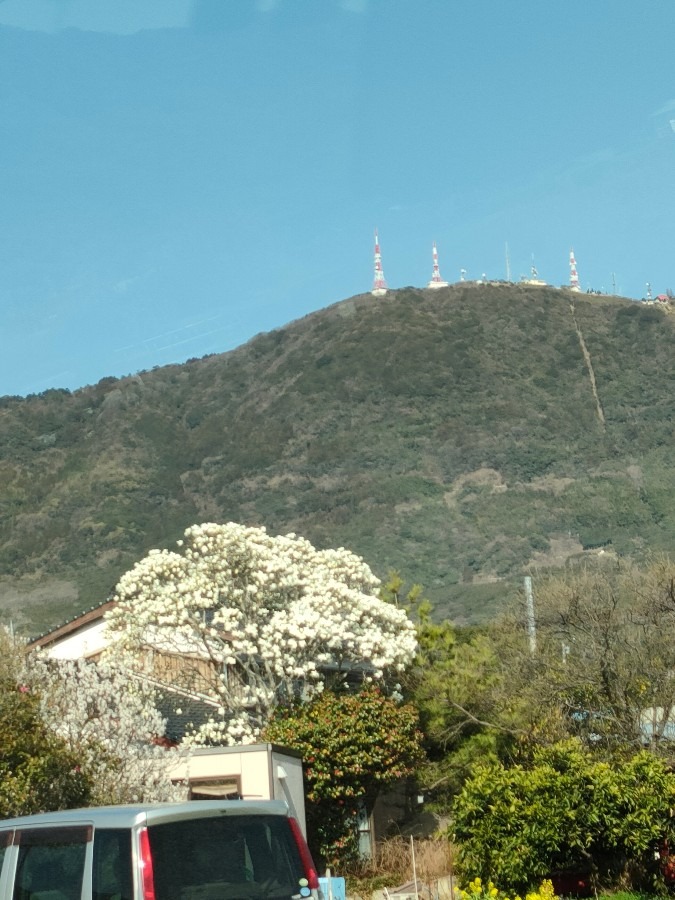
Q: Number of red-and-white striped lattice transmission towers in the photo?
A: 3